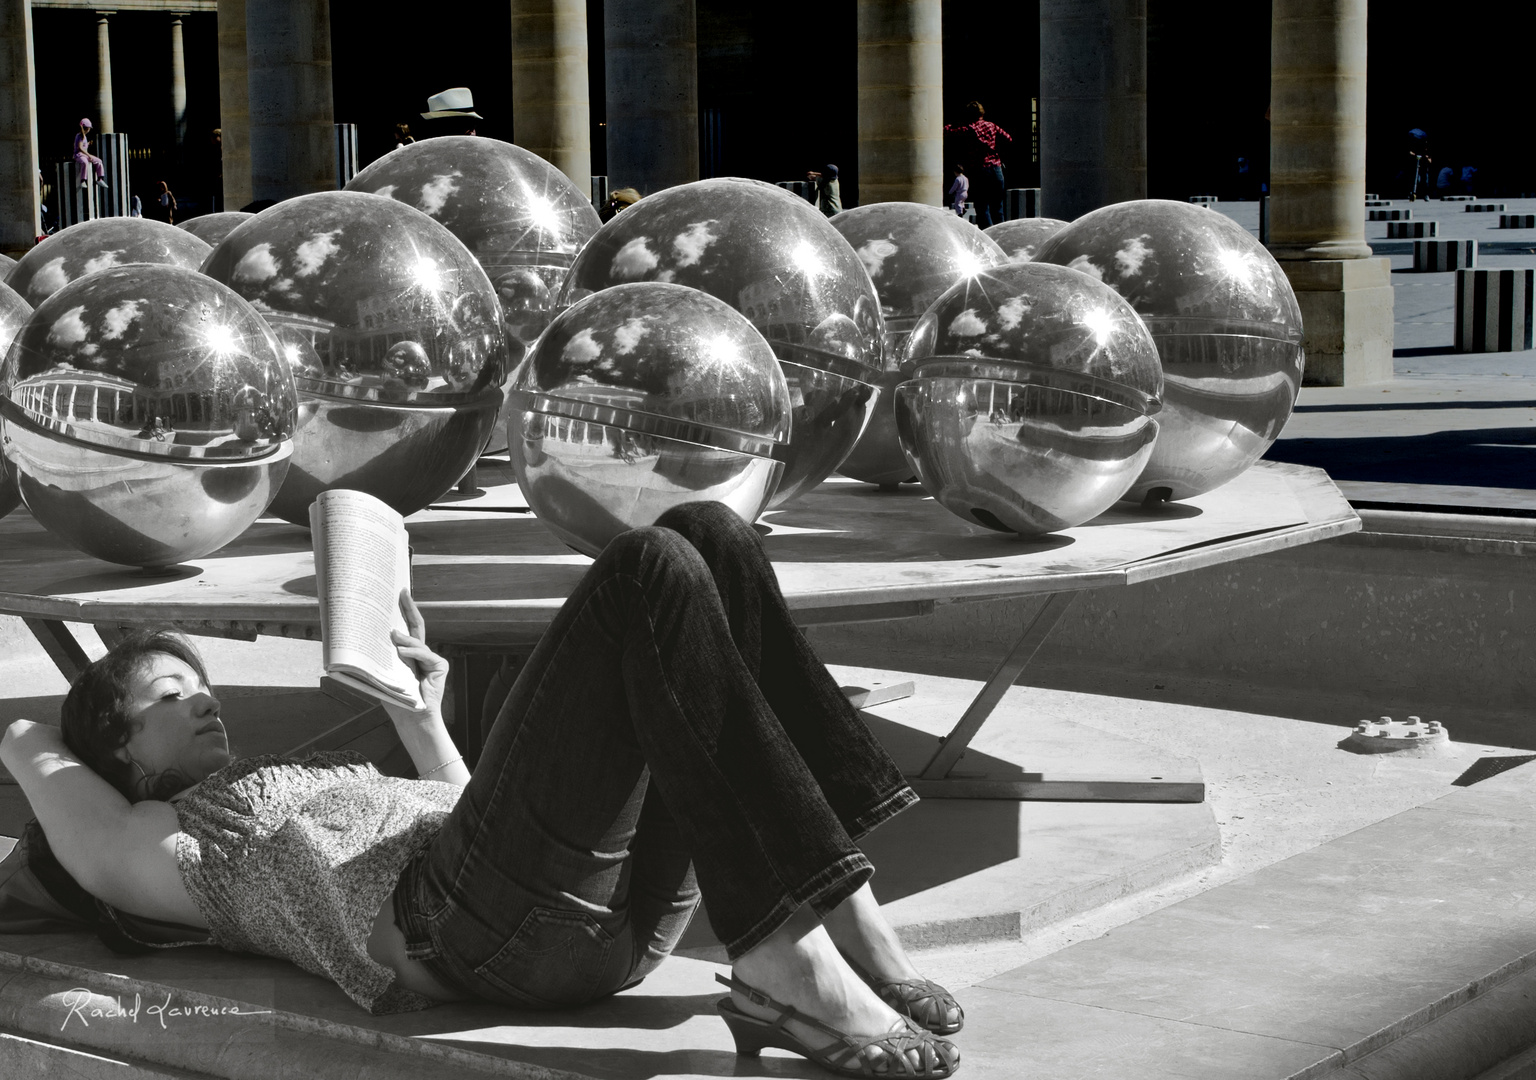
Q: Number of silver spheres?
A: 13